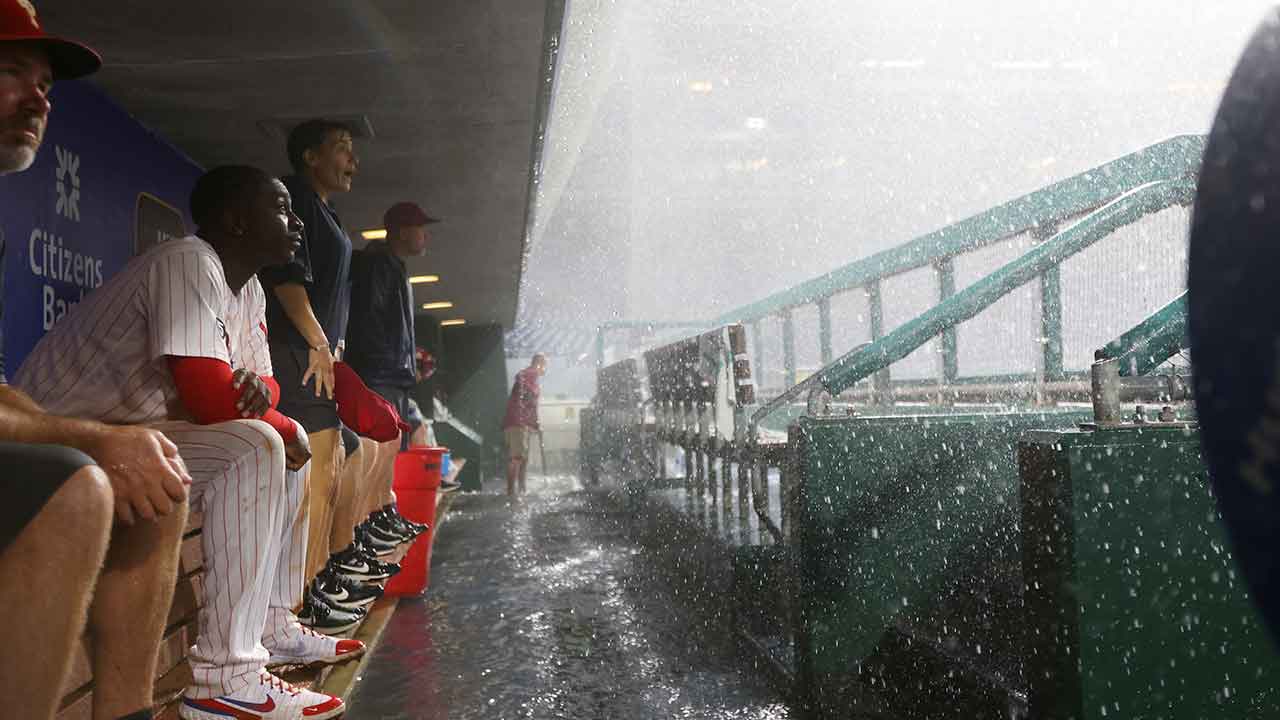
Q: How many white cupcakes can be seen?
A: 0